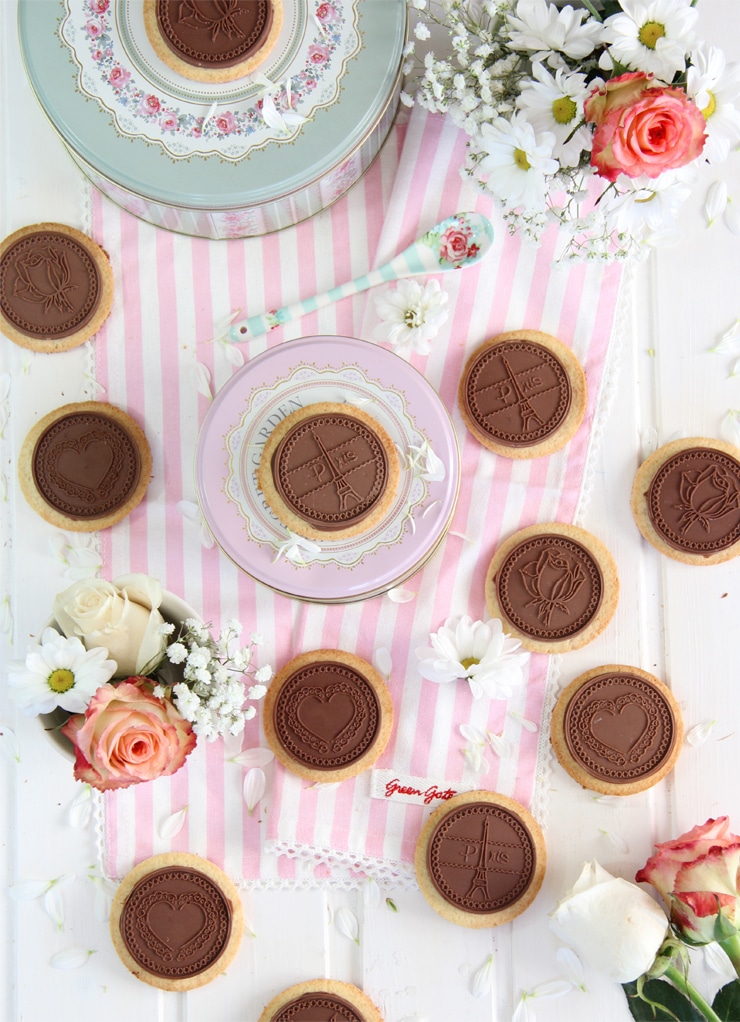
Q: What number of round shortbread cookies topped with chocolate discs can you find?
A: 12